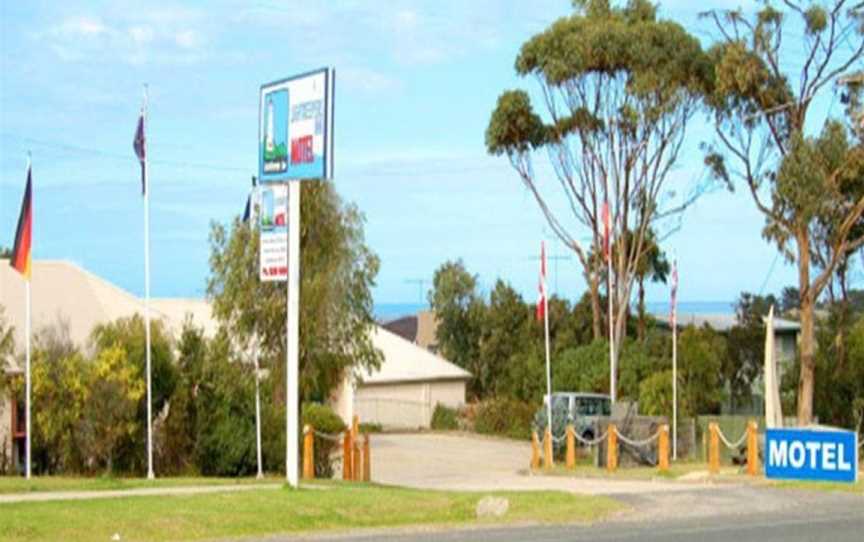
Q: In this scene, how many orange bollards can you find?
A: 11